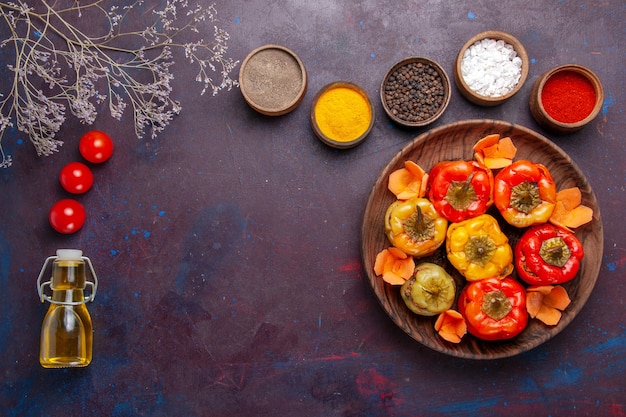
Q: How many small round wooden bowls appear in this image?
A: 5